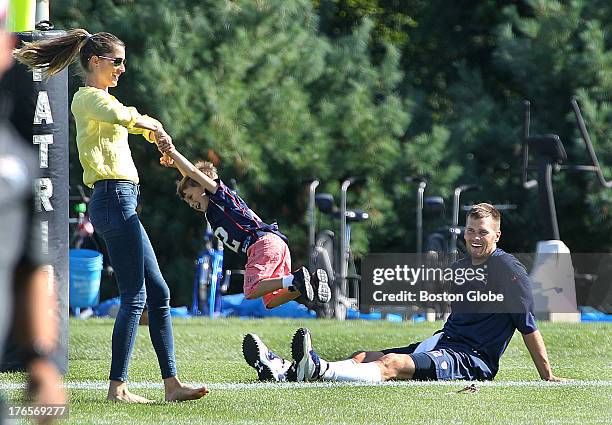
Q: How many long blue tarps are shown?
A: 1